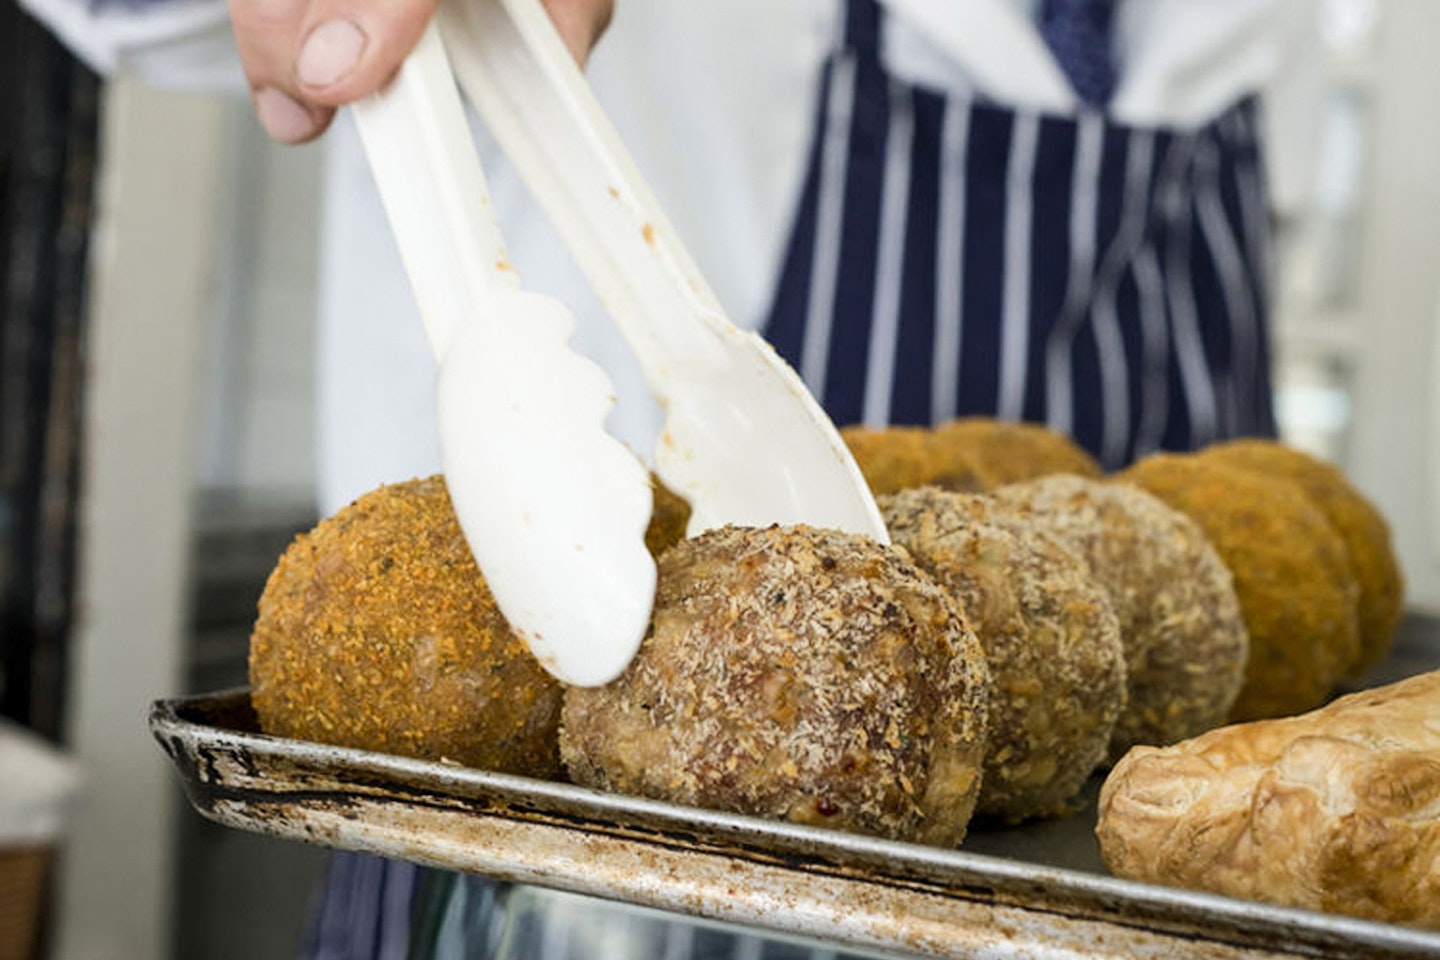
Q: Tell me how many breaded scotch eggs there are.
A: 9